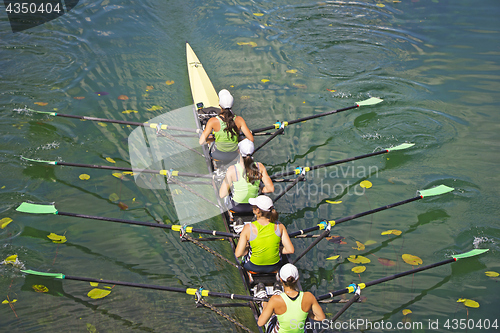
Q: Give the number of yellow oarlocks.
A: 8